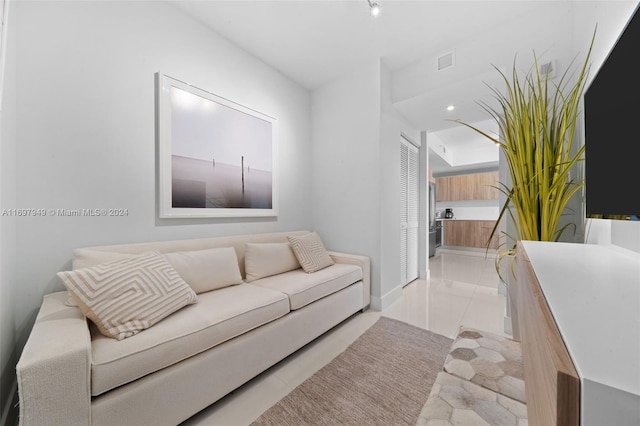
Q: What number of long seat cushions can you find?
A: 2